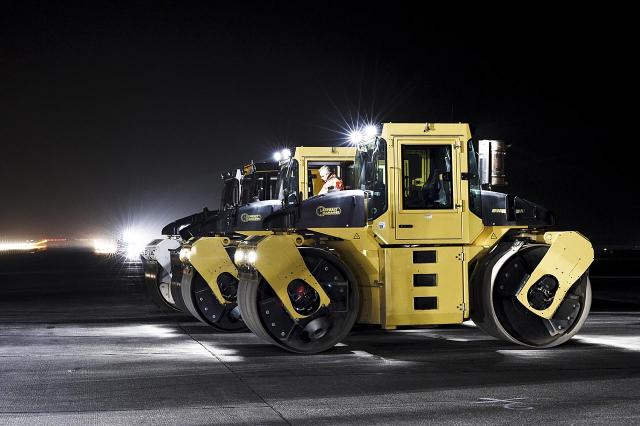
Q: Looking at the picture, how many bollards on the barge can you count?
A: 0